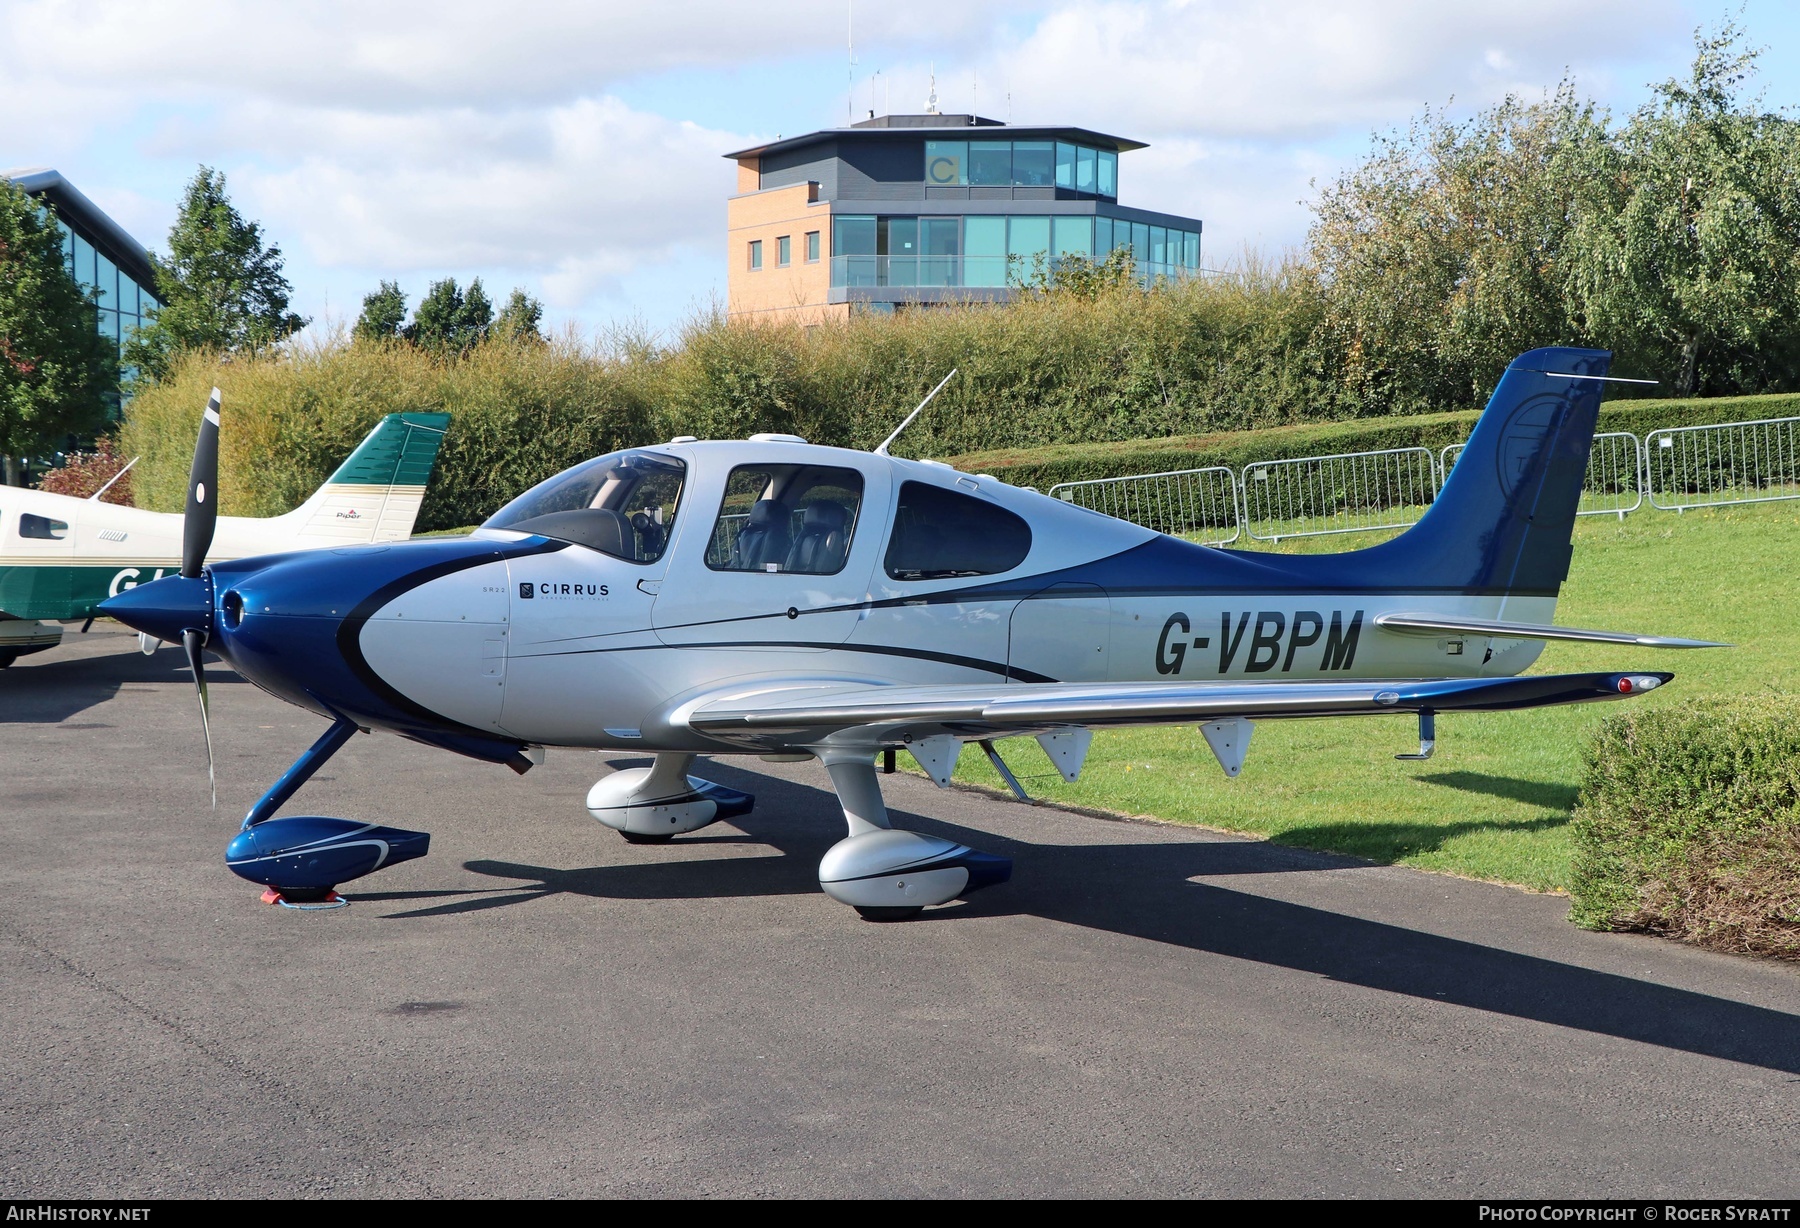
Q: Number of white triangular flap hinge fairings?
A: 3